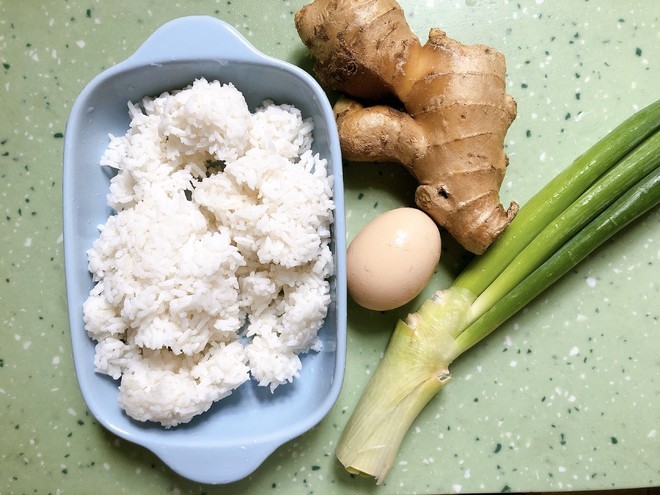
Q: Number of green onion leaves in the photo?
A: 3